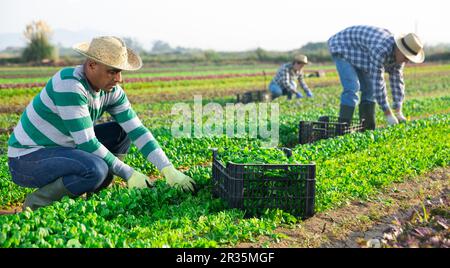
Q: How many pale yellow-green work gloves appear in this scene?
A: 2